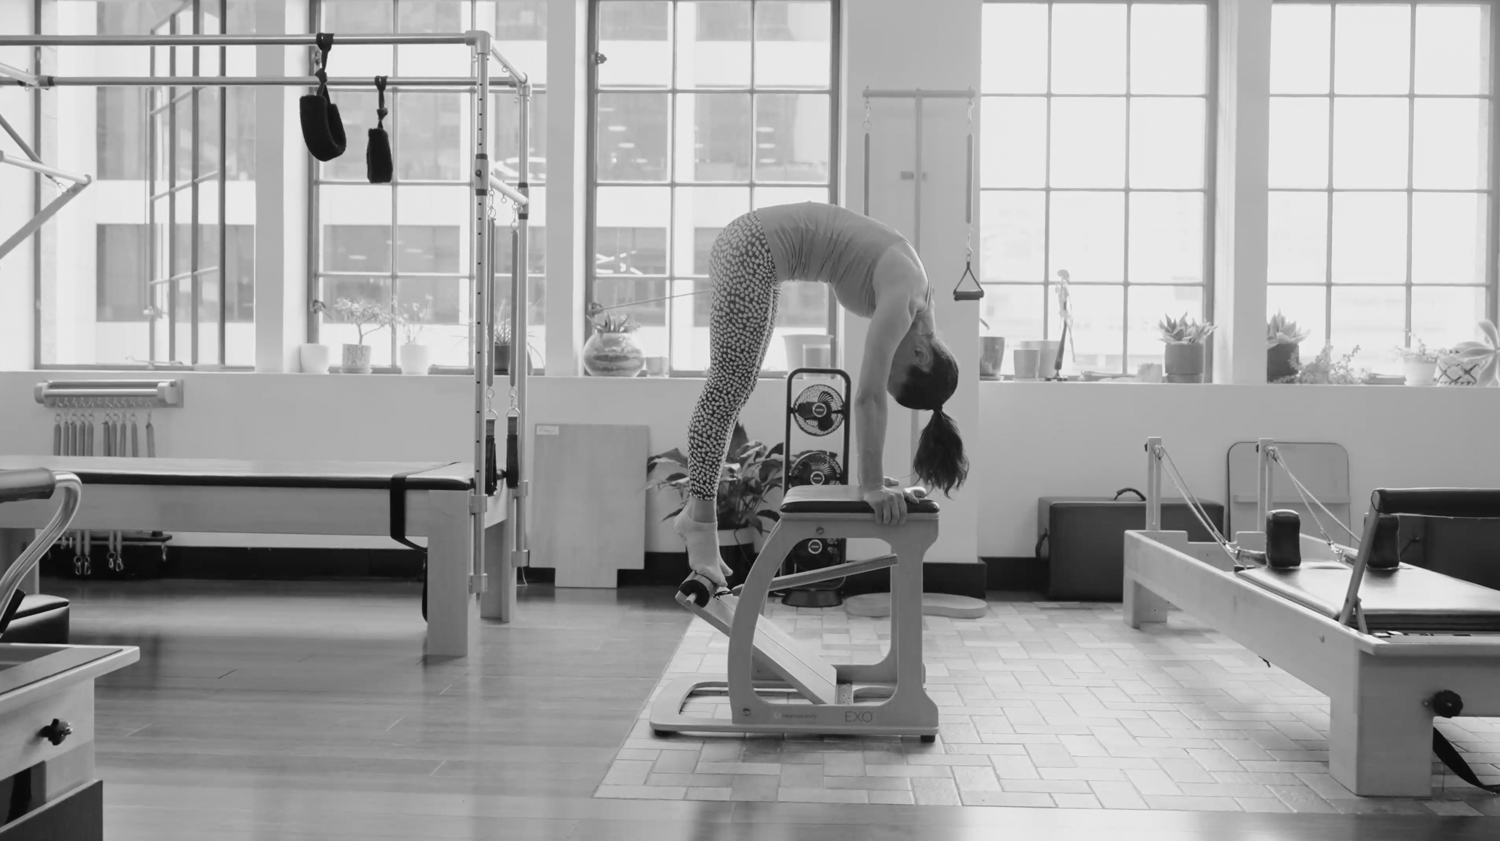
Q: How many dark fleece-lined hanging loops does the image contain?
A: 2